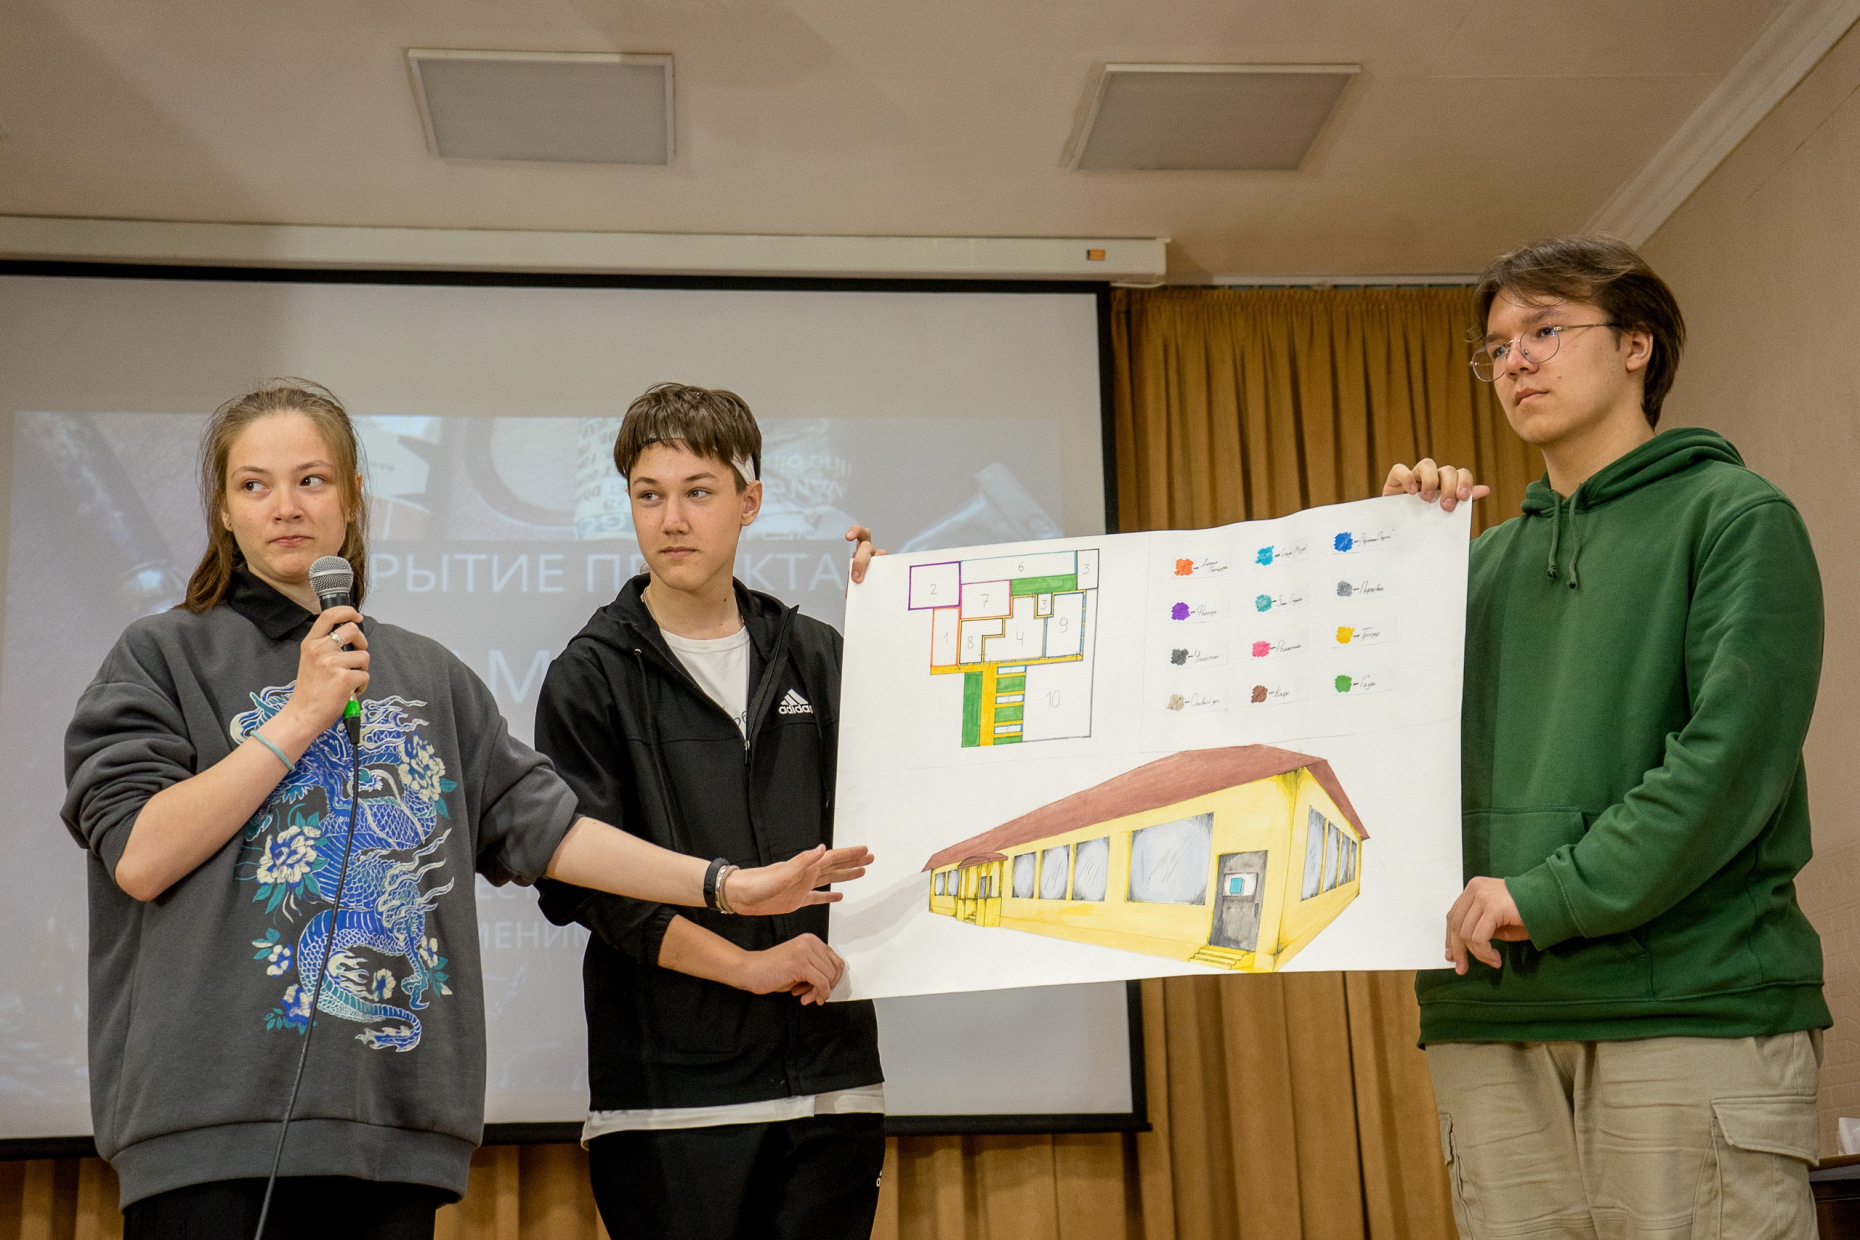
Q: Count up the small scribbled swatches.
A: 12